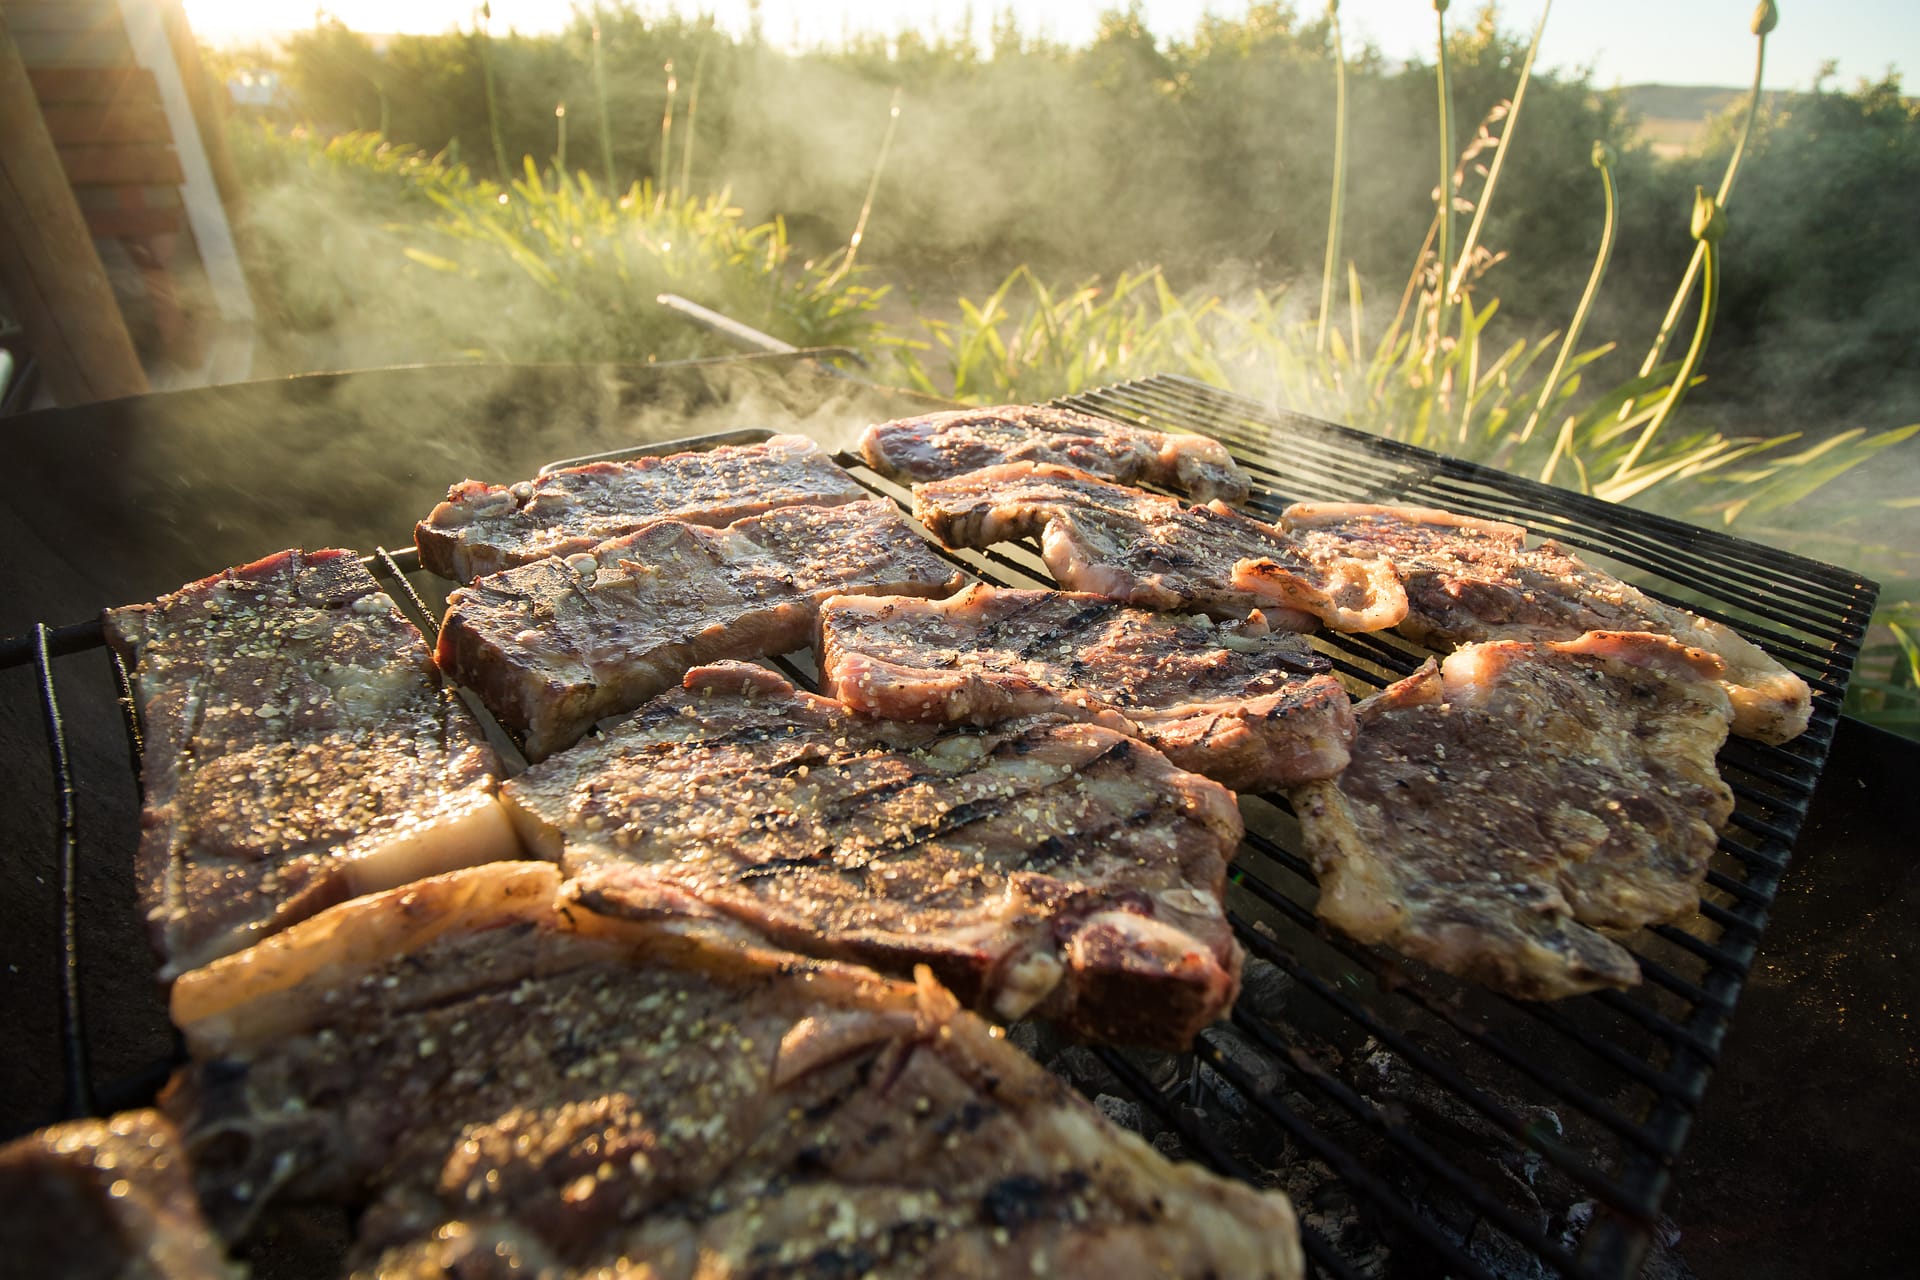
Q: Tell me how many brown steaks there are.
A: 11